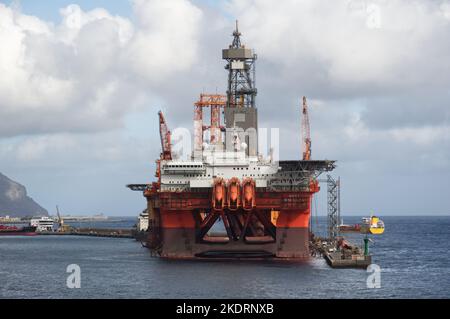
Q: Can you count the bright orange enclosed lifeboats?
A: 3